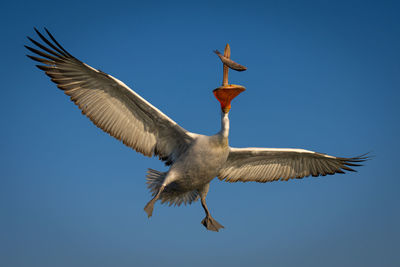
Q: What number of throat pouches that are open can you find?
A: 1